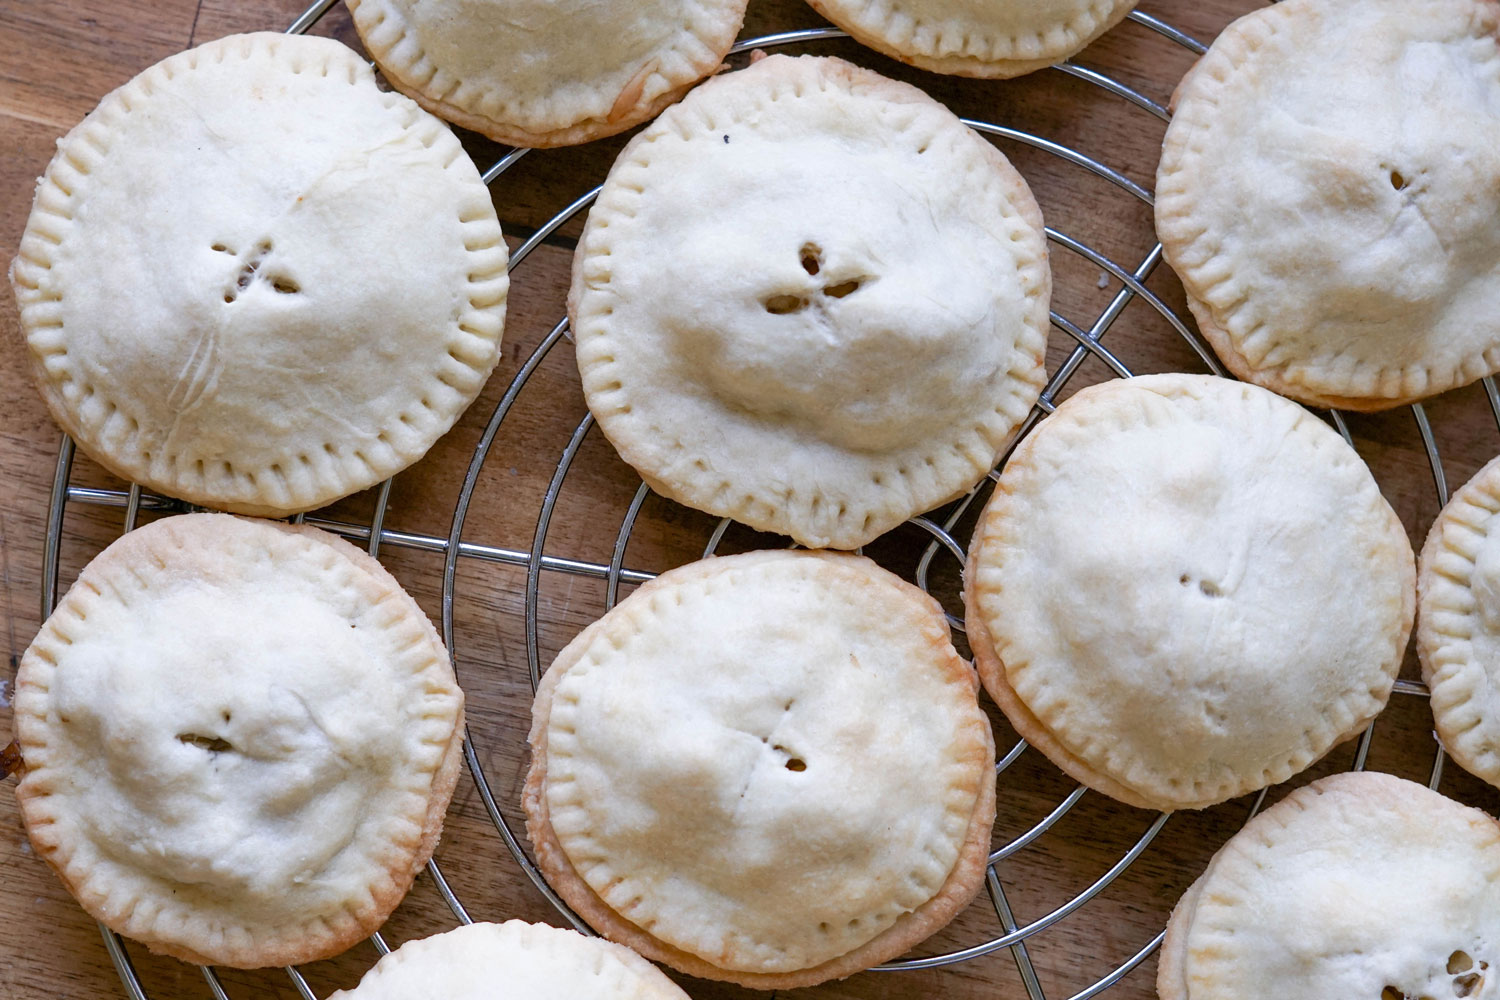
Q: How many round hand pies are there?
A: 11